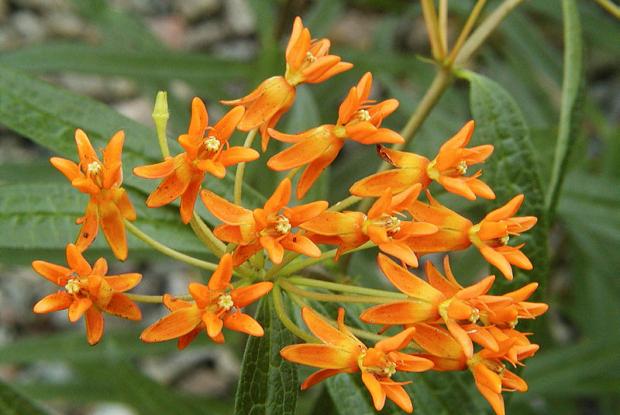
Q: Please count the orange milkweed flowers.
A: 14